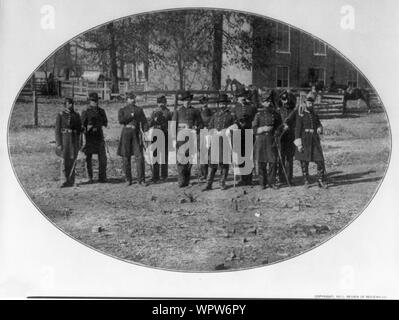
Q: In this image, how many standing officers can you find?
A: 11